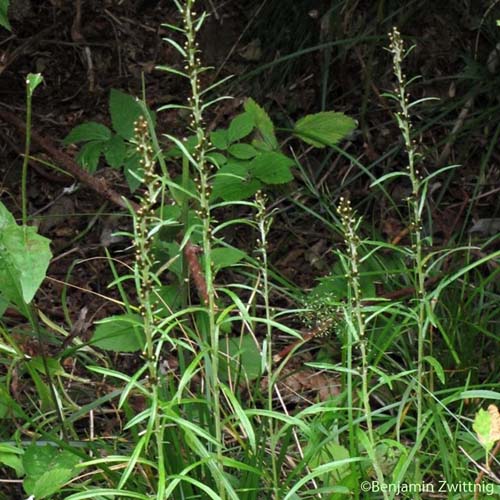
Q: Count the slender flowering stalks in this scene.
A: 5